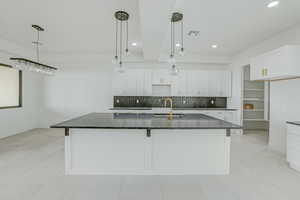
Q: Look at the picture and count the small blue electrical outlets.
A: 0